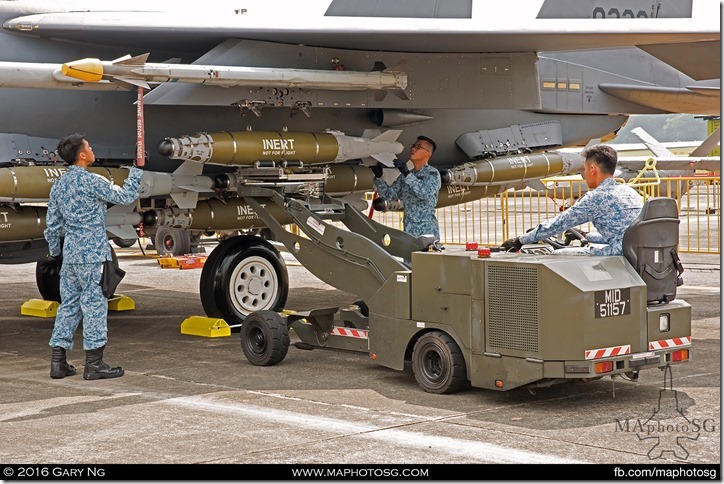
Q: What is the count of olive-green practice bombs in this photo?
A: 7